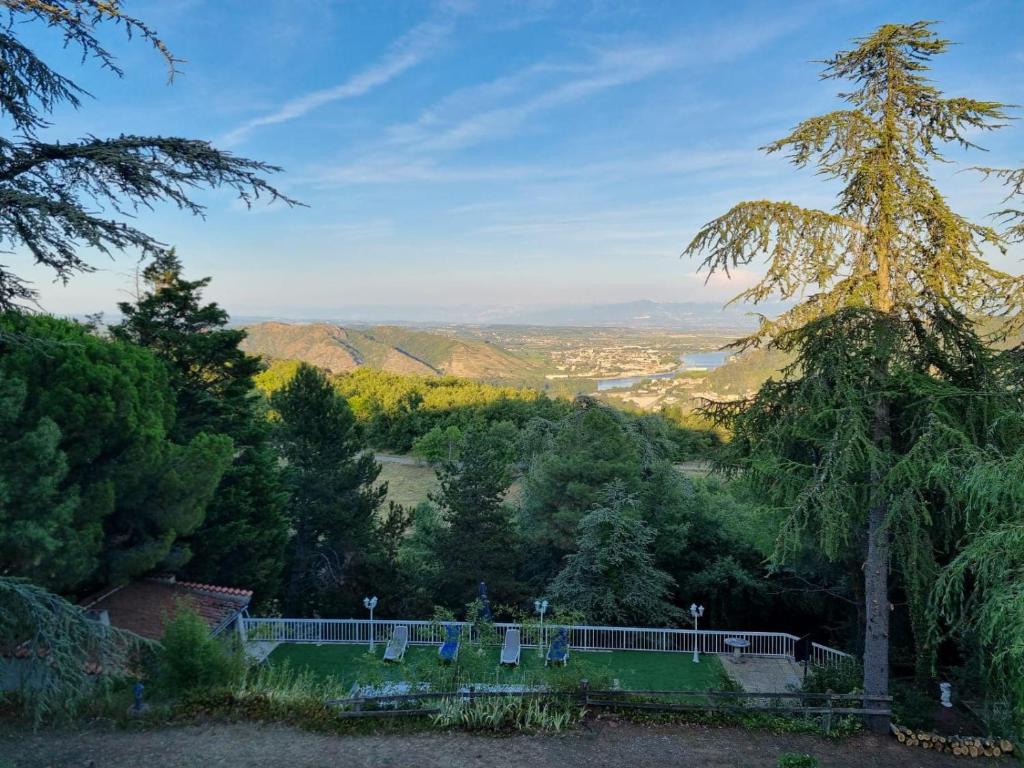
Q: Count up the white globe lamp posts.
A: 3